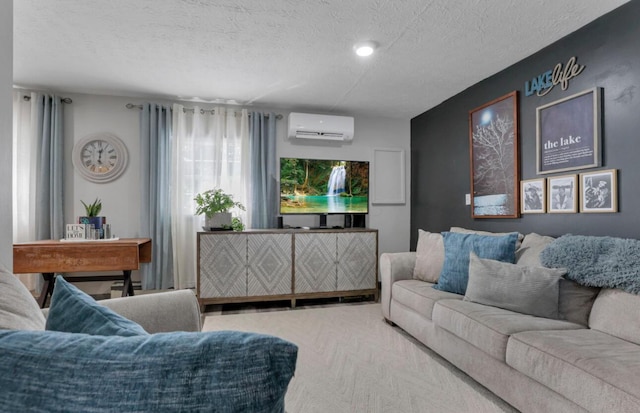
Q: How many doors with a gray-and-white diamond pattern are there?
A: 4